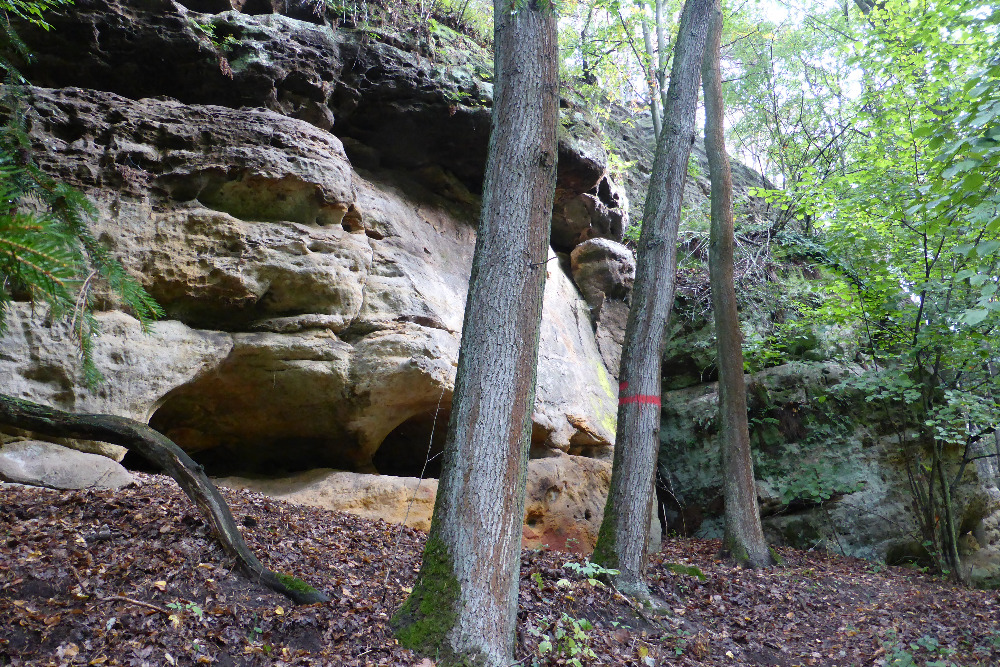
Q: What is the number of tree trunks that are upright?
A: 3